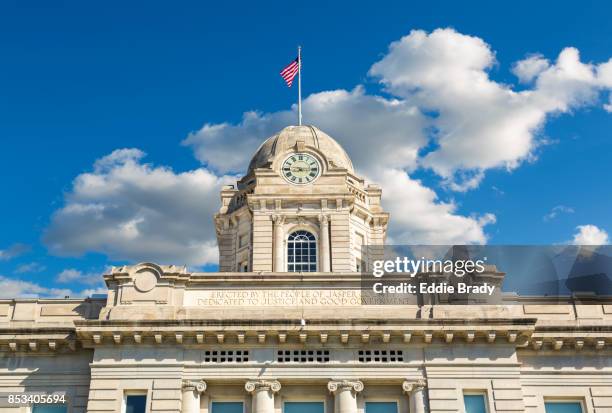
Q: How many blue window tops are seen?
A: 7